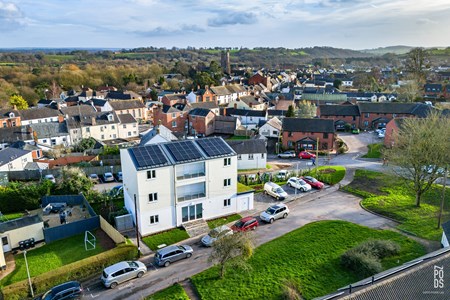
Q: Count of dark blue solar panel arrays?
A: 3